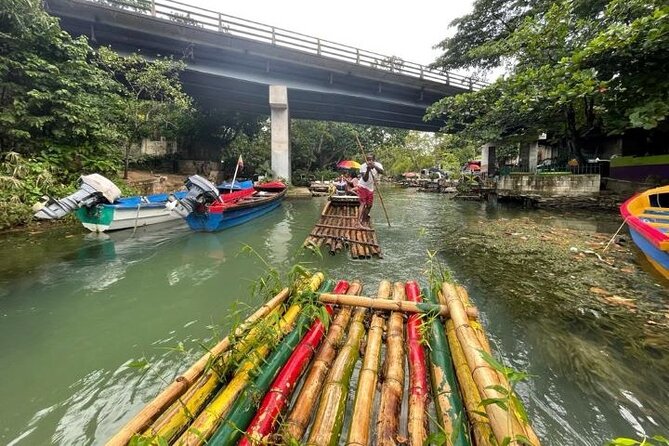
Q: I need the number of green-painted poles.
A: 2